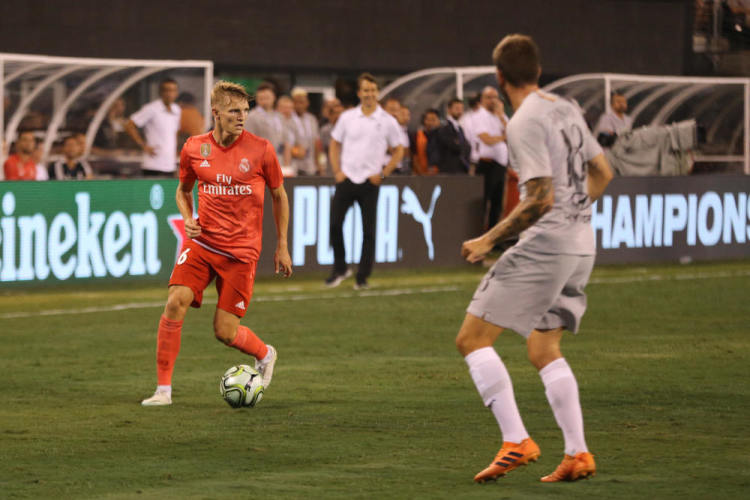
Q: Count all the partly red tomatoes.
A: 0